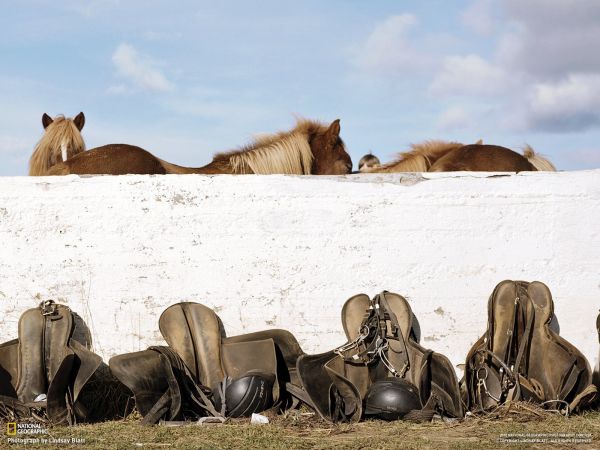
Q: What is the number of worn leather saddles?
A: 4